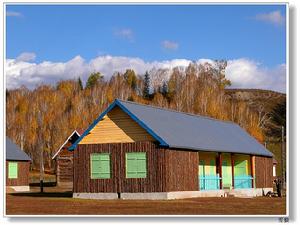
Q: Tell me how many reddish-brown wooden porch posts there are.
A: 3